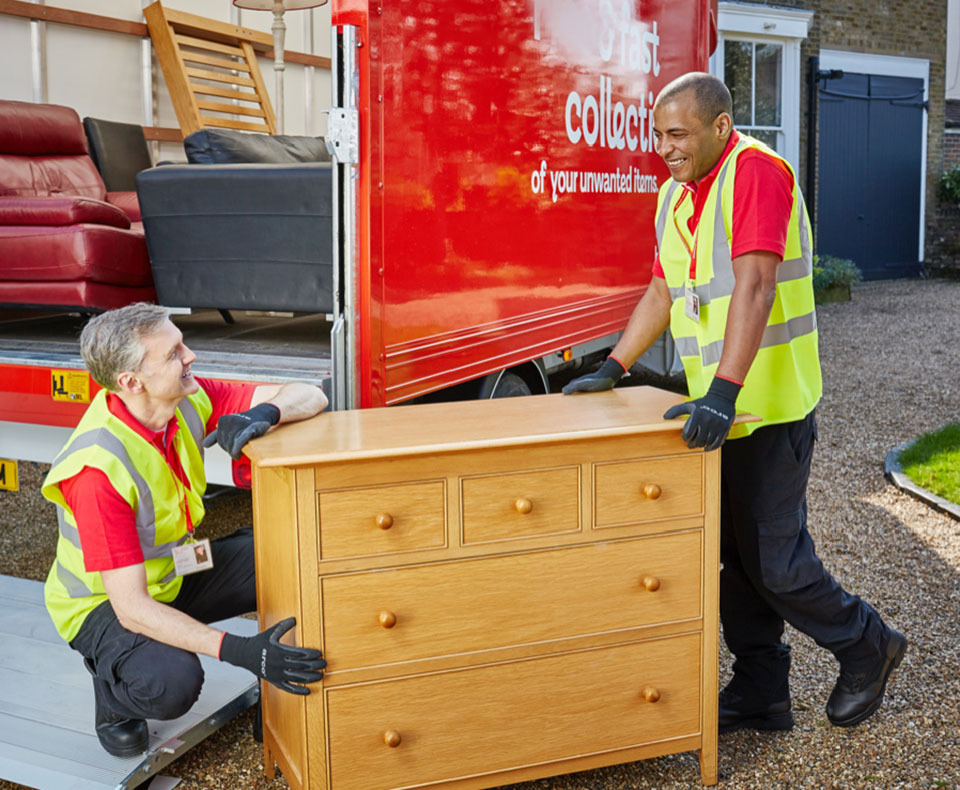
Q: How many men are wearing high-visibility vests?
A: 2